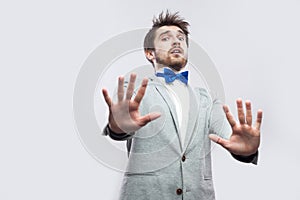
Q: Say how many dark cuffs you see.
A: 2